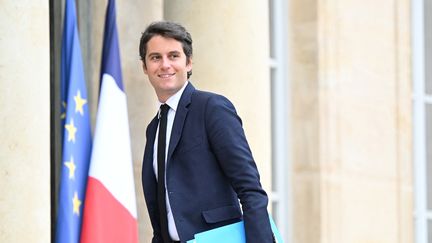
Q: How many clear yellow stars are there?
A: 4